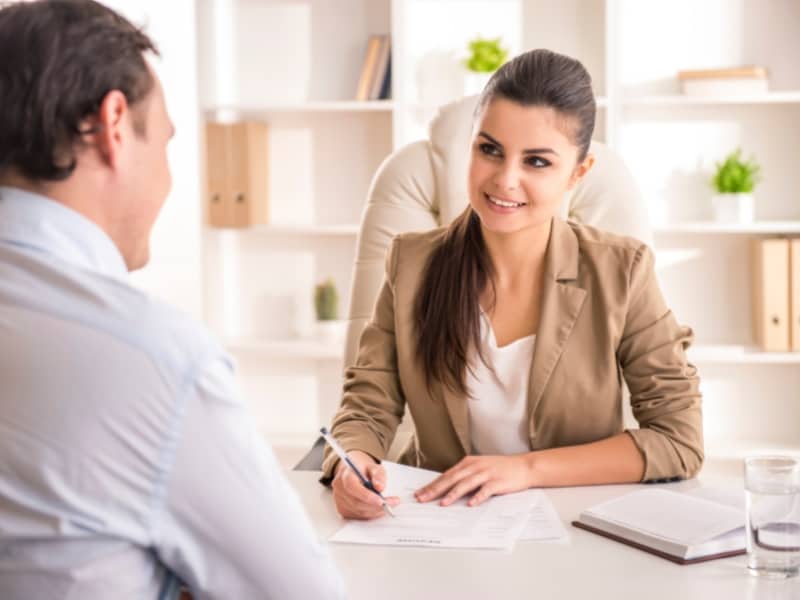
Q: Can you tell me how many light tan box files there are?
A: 4